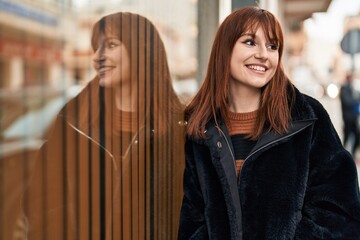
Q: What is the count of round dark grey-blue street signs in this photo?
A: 1